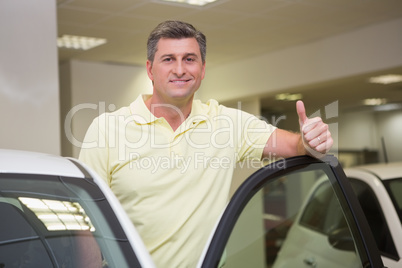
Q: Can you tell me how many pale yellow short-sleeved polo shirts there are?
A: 1